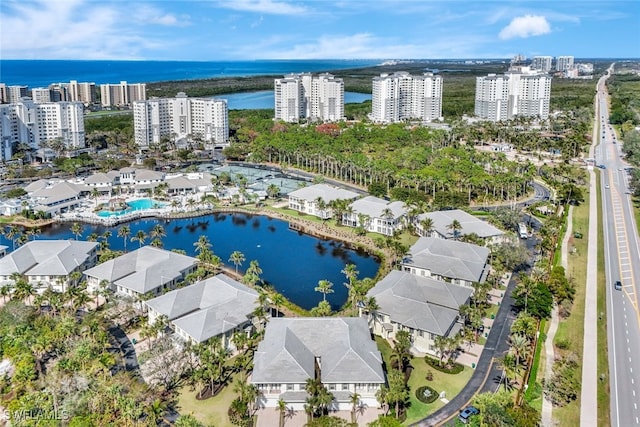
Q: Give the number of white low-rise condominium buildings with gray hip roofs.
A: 9